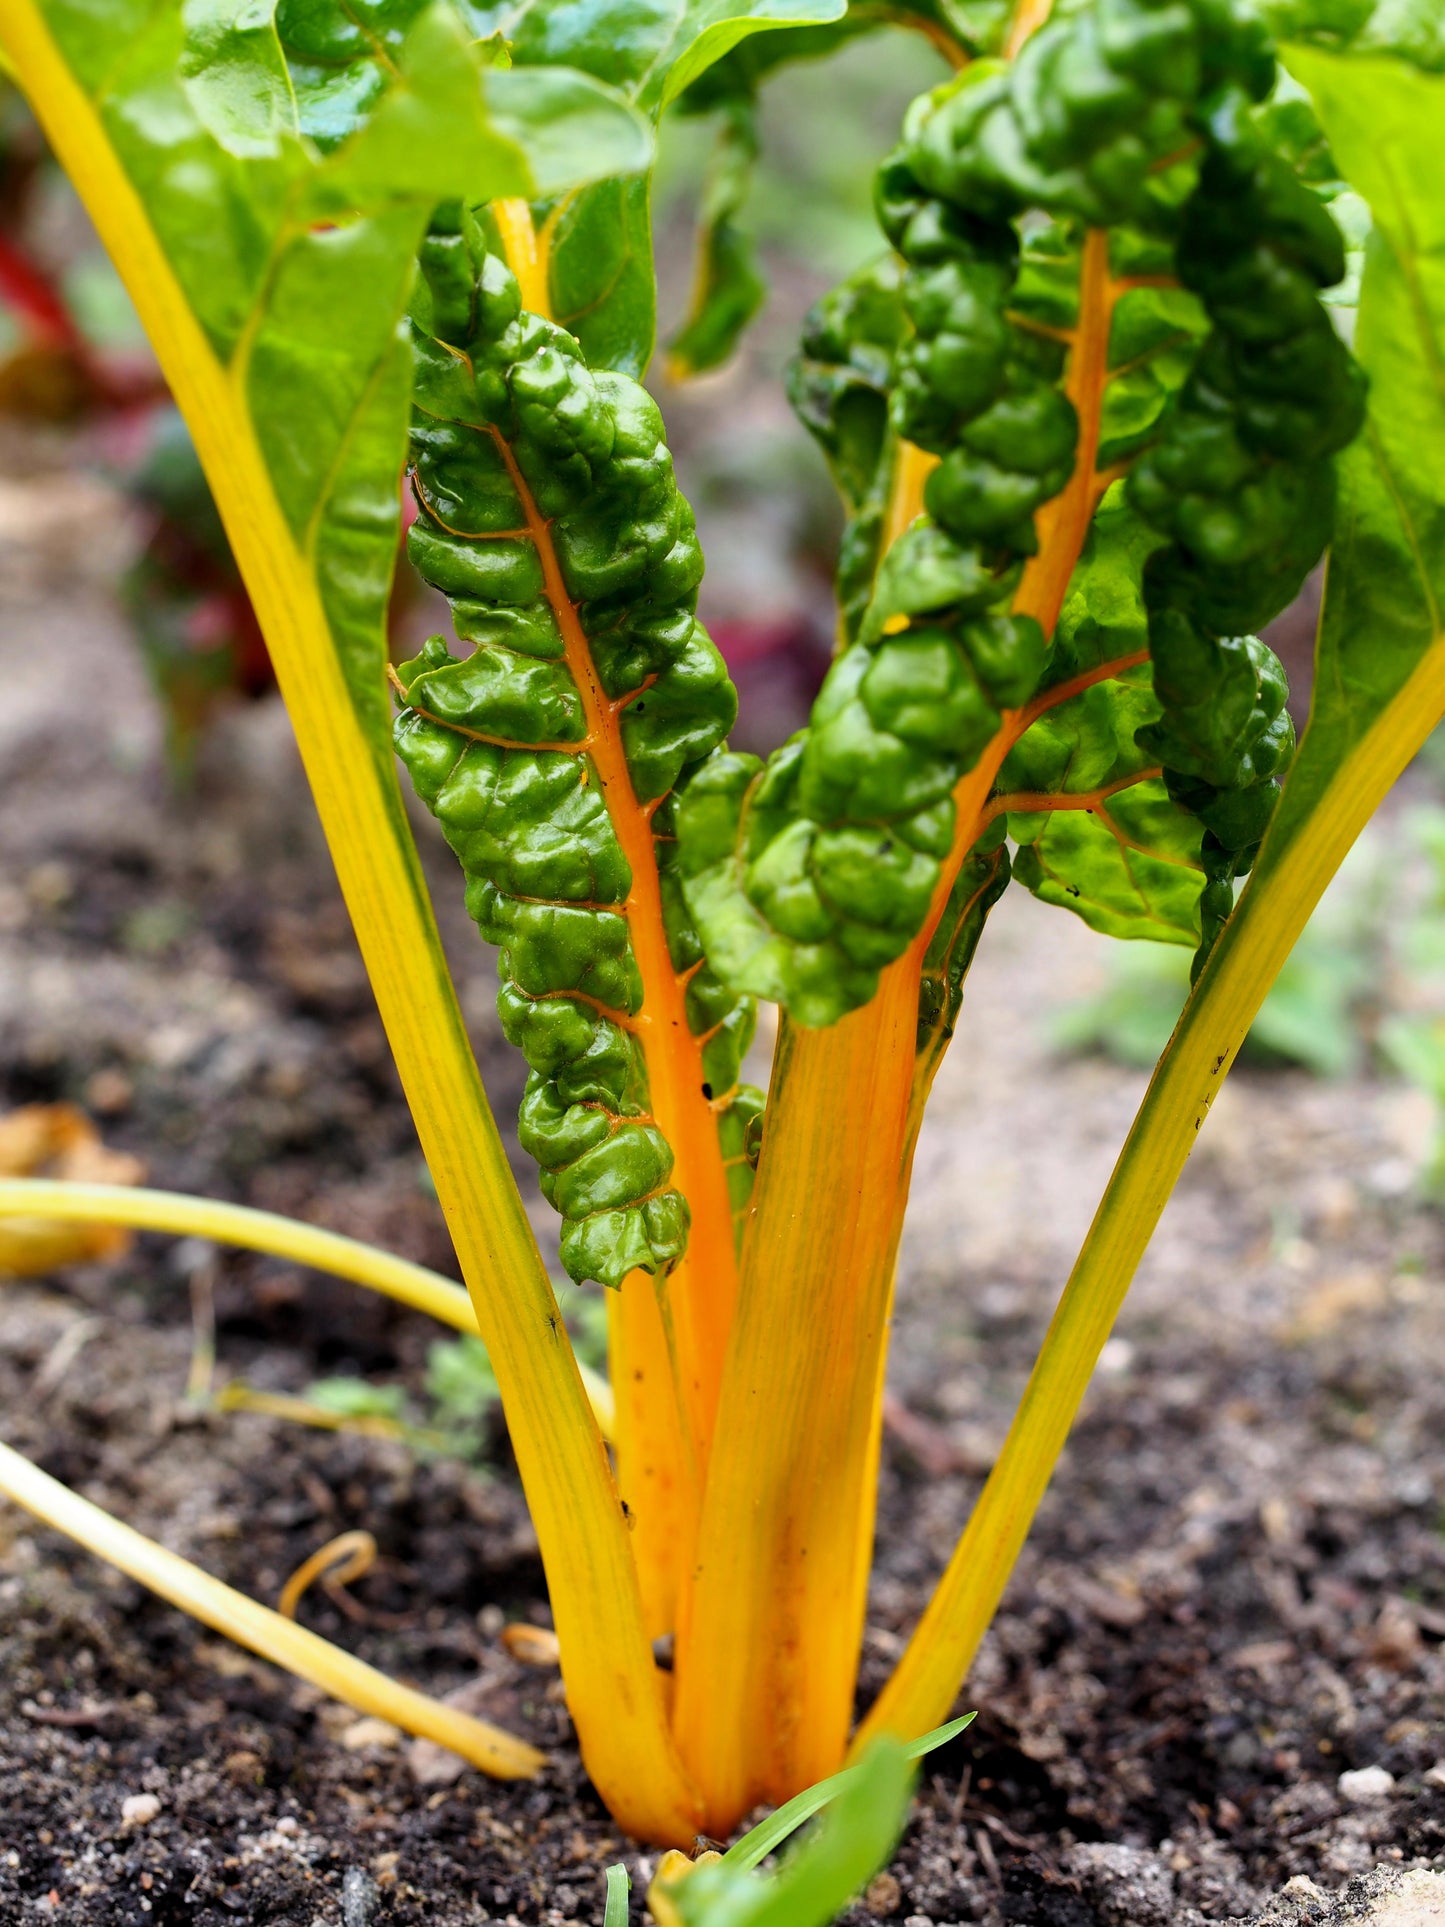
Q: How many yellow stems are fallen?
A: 2